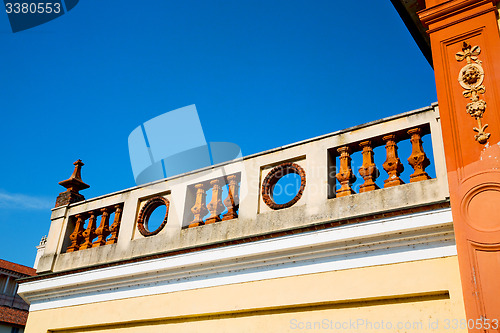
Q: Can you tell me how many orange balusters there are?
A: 11